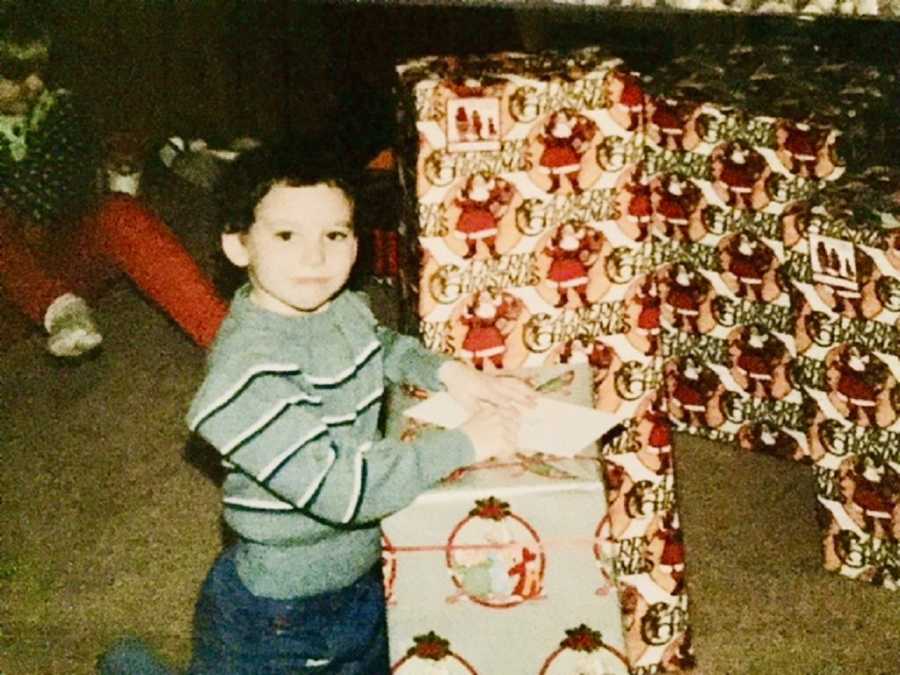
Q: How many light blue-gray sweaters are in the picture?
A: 1